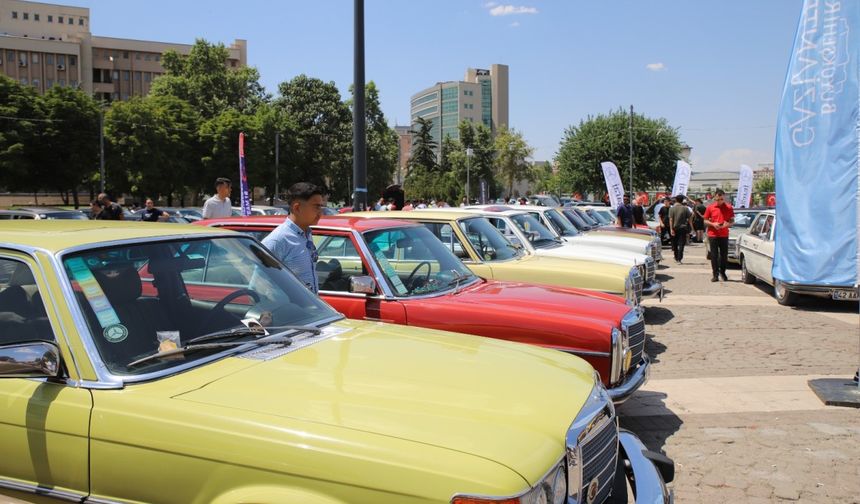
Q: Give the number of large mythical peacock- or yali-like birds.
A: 0